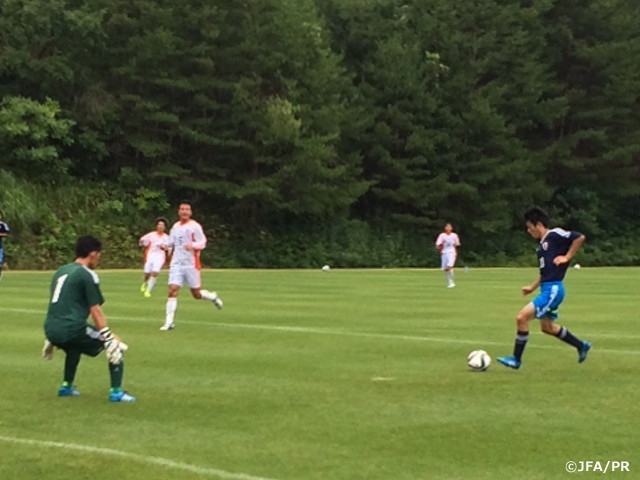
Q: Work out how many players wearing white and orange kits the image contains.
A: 3